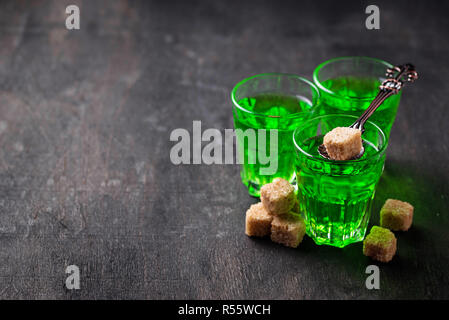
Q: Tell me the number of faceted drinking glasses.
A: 3